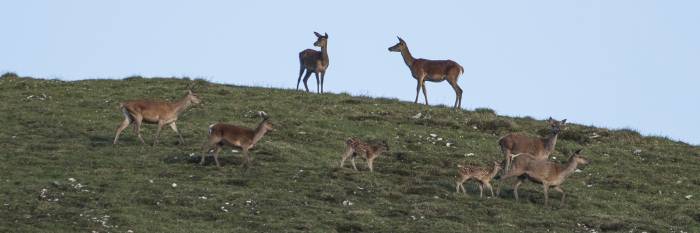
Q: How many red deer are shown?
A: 8